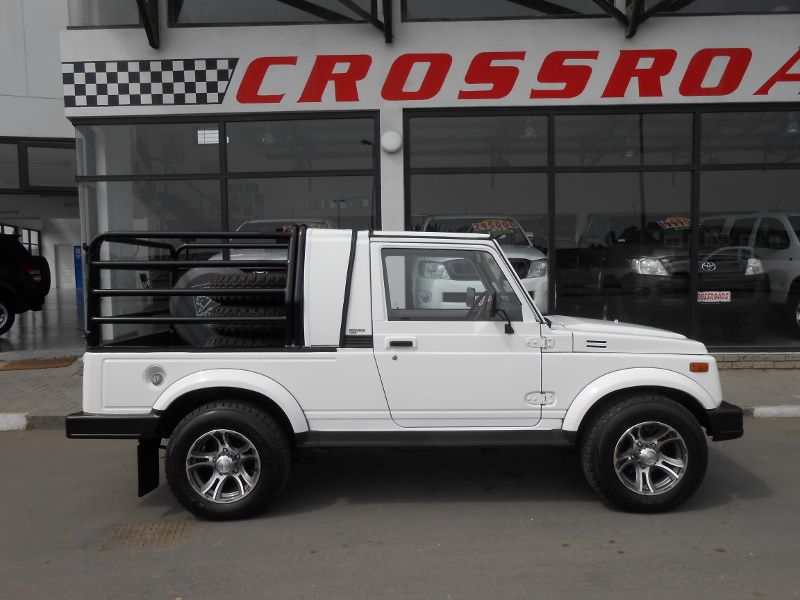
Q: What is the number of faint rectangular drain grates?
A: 1